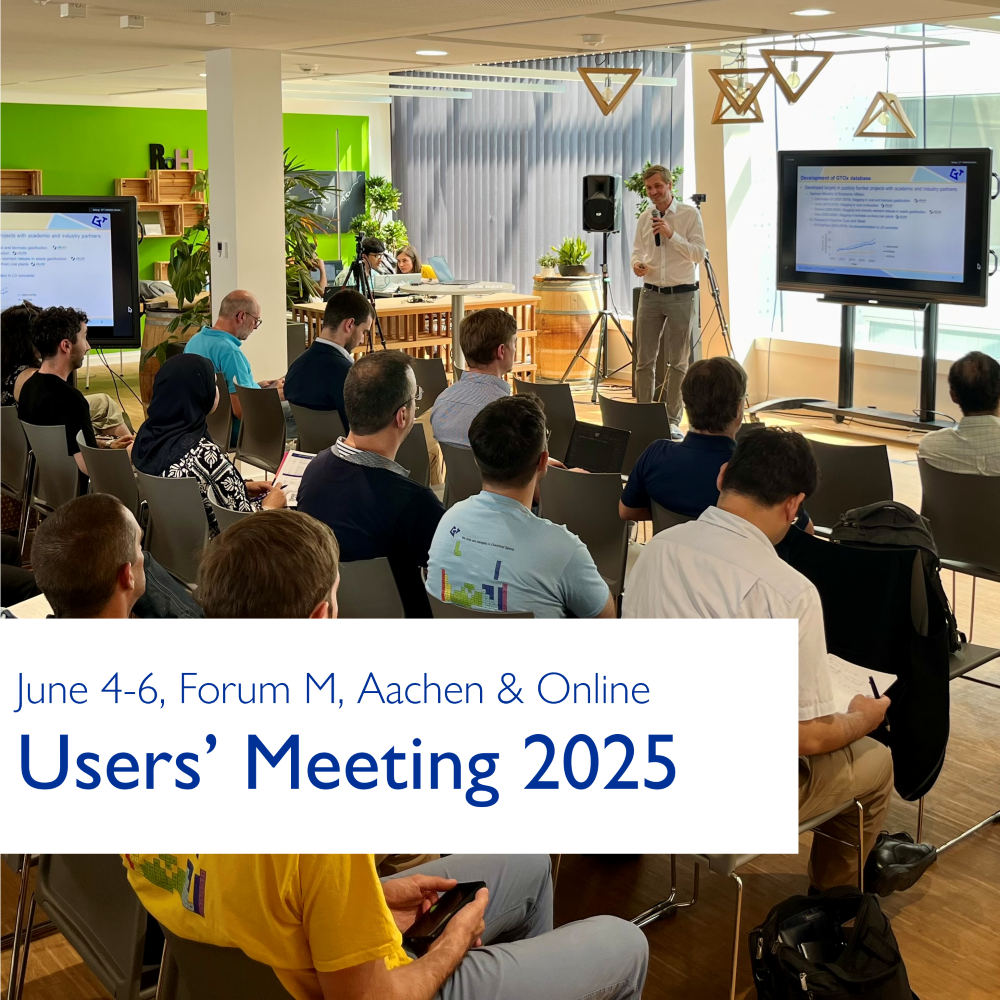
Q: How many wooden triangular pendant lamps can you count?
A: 5